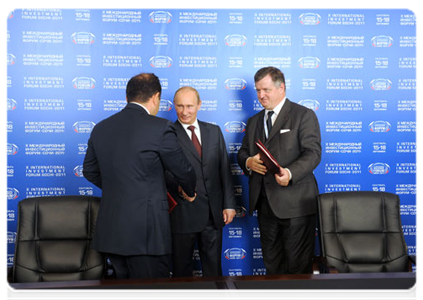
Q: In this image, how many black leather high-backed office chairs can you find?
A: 2